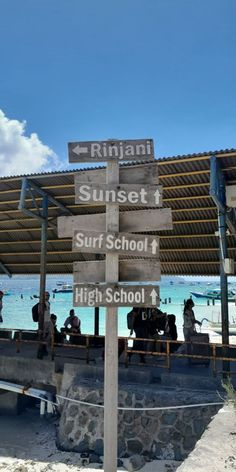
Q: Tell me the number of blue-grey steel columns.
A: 2